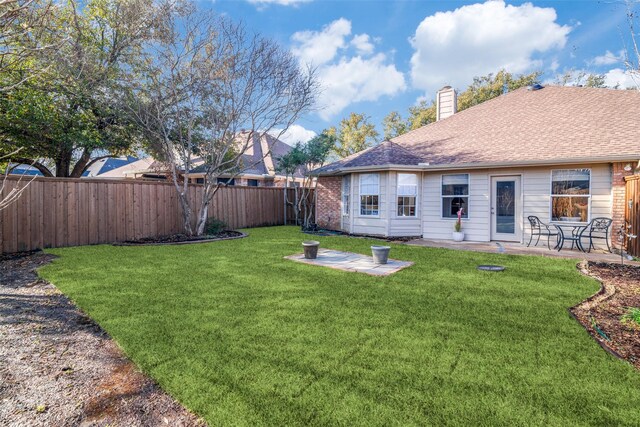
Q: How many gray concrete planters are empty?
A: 2